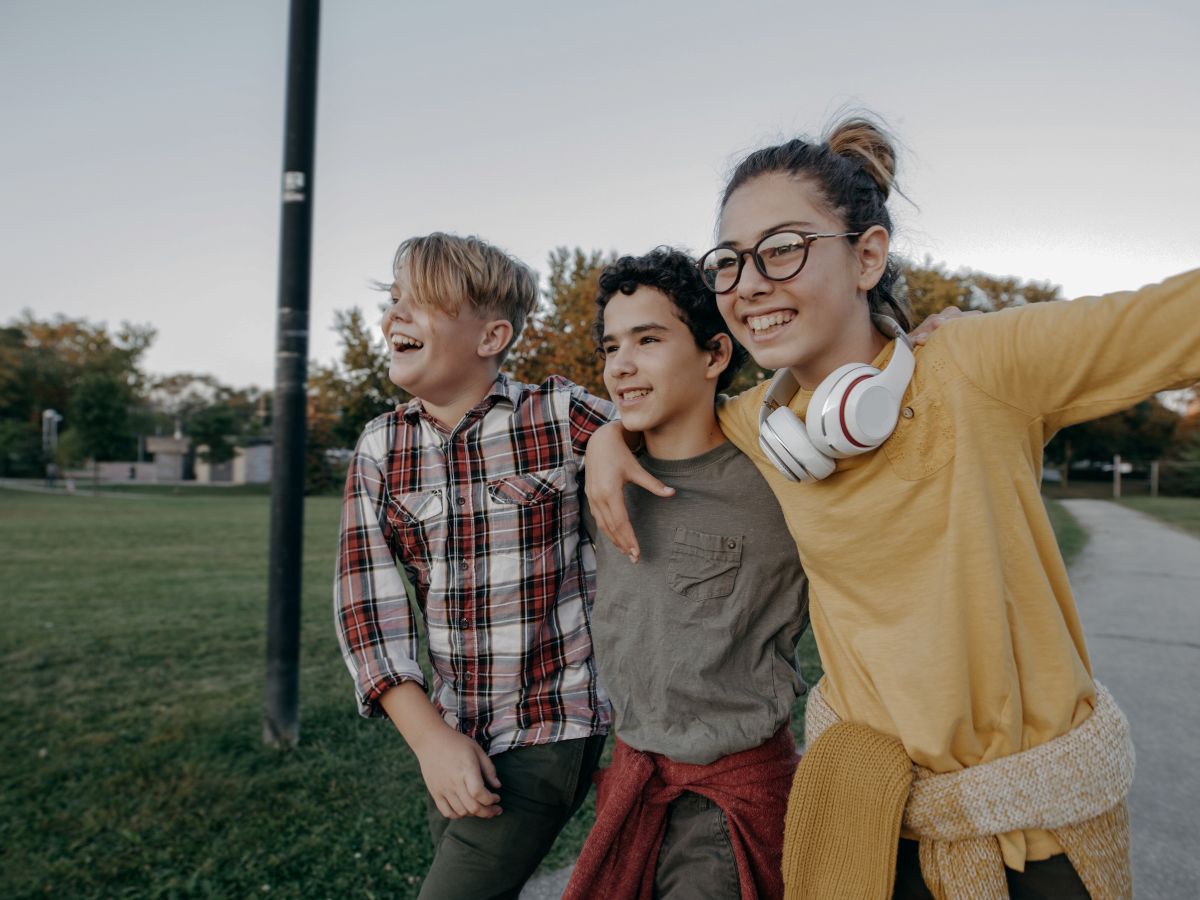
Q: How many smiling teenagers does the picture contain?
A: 3